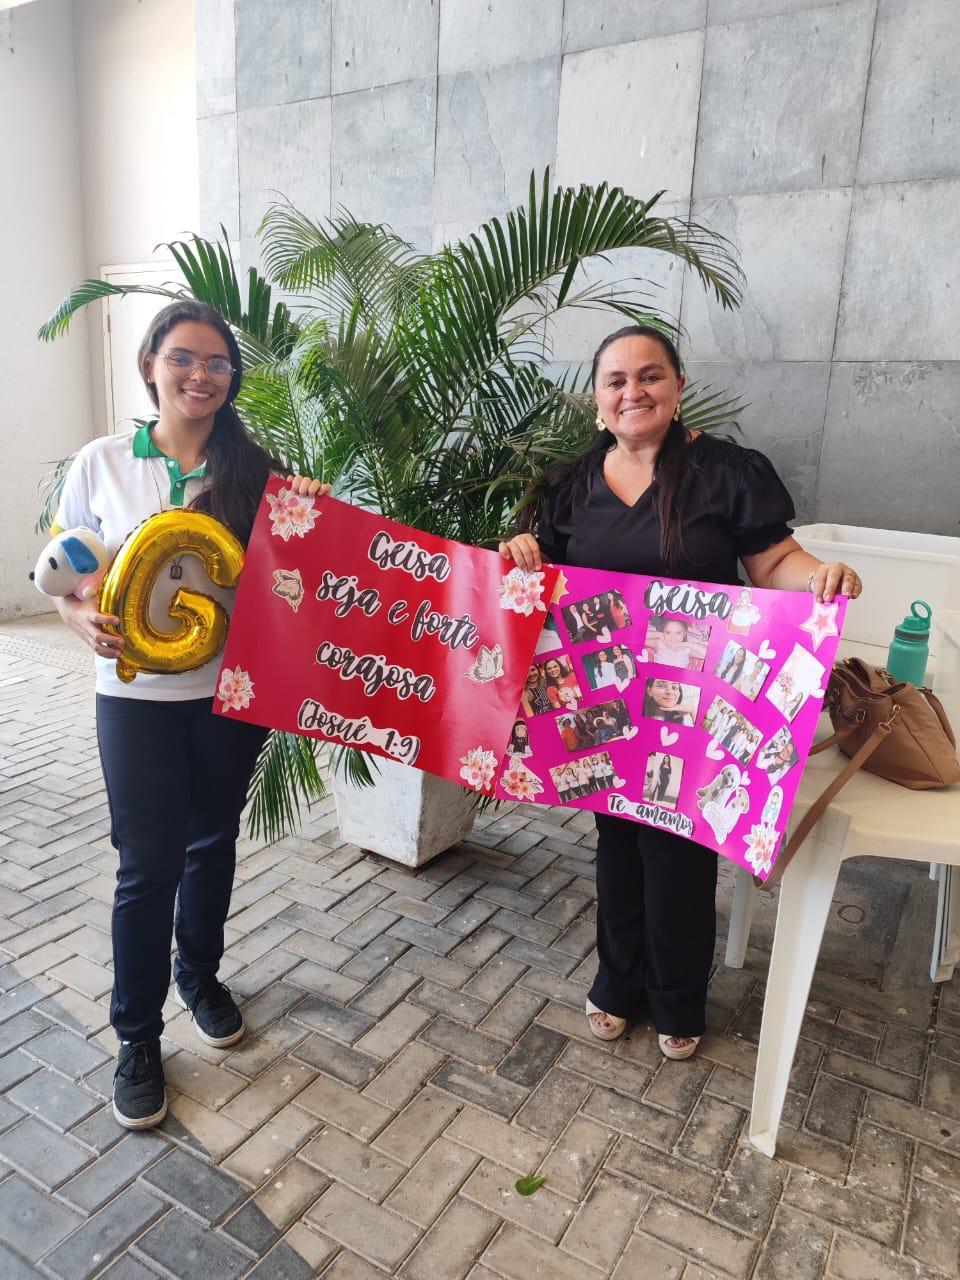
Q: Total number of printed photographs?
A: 13